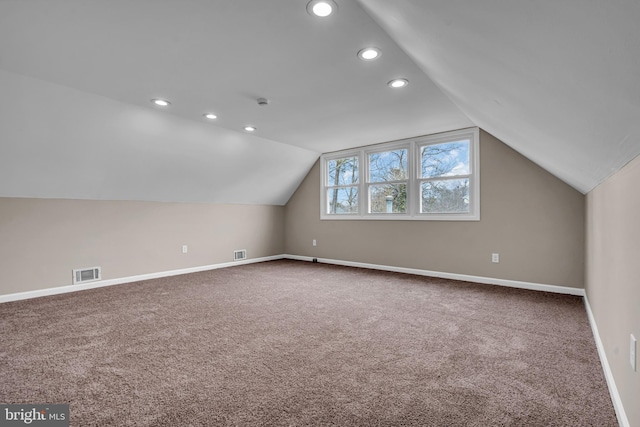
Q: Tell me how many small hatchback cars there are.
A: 0